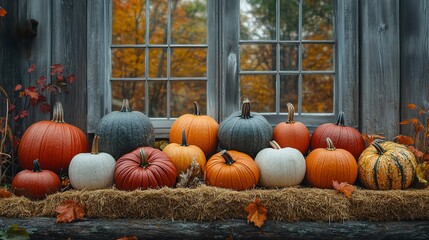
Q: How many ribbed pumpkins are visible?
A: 14